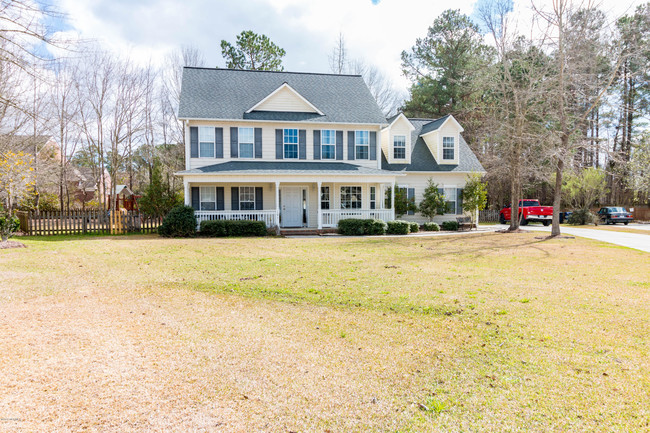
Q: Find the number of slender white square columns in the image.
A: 4